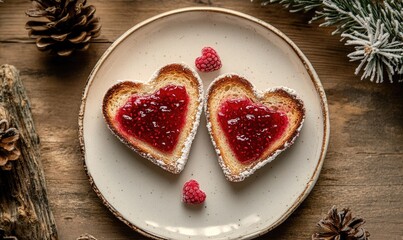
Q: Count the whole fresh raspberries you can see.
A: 2